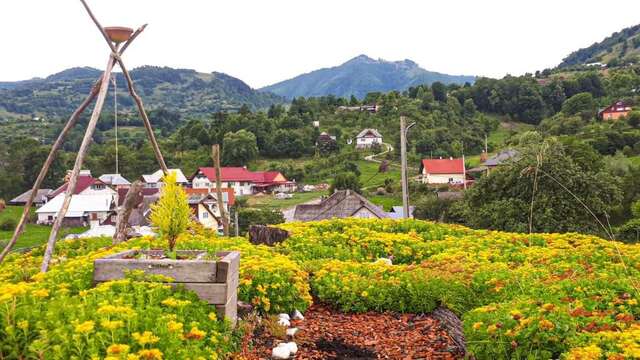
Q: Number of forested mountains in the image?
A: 3